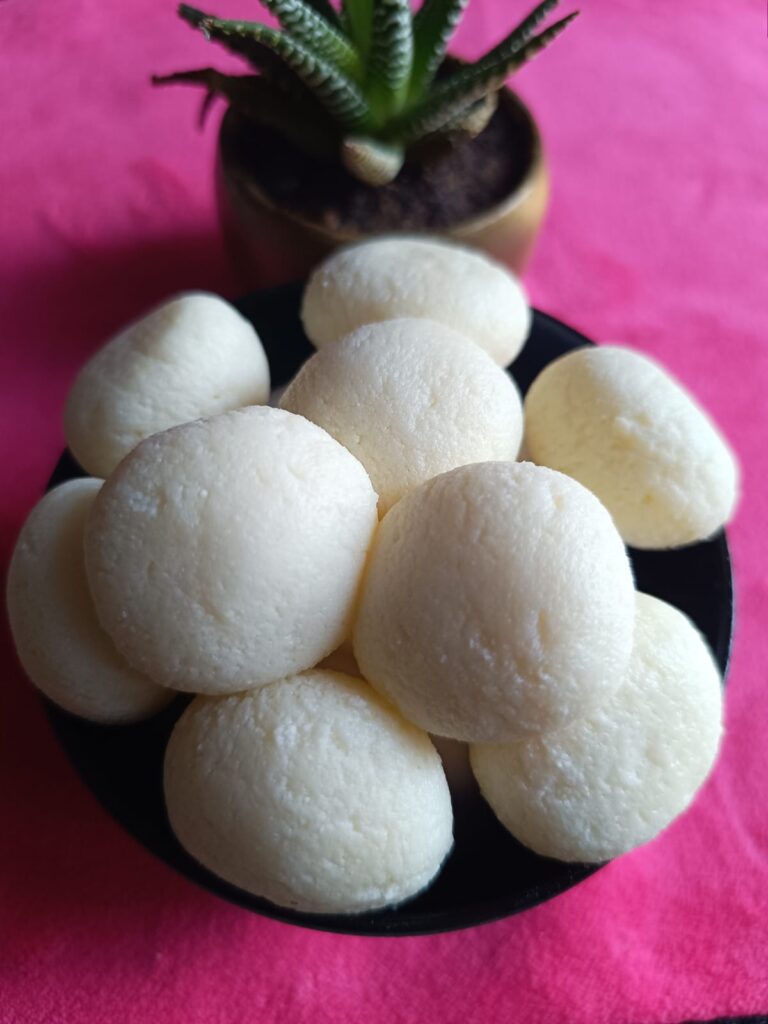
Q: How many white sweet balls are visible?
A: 9